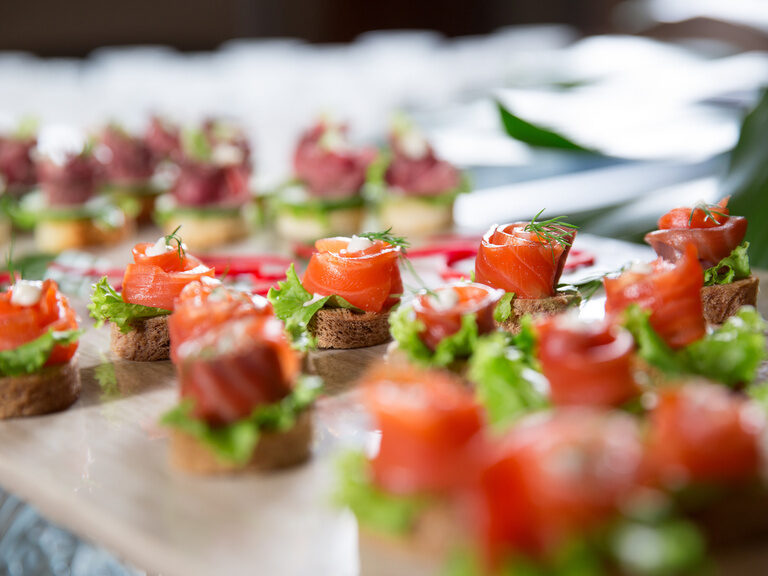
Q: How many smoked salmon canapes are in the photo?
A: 13